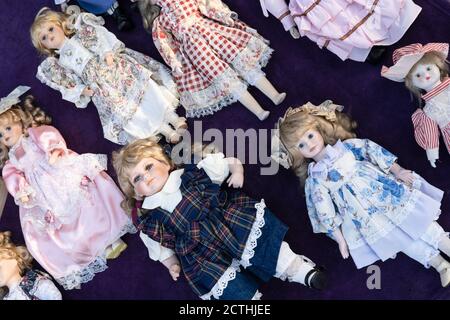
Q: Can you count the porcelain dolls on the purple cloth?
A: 9